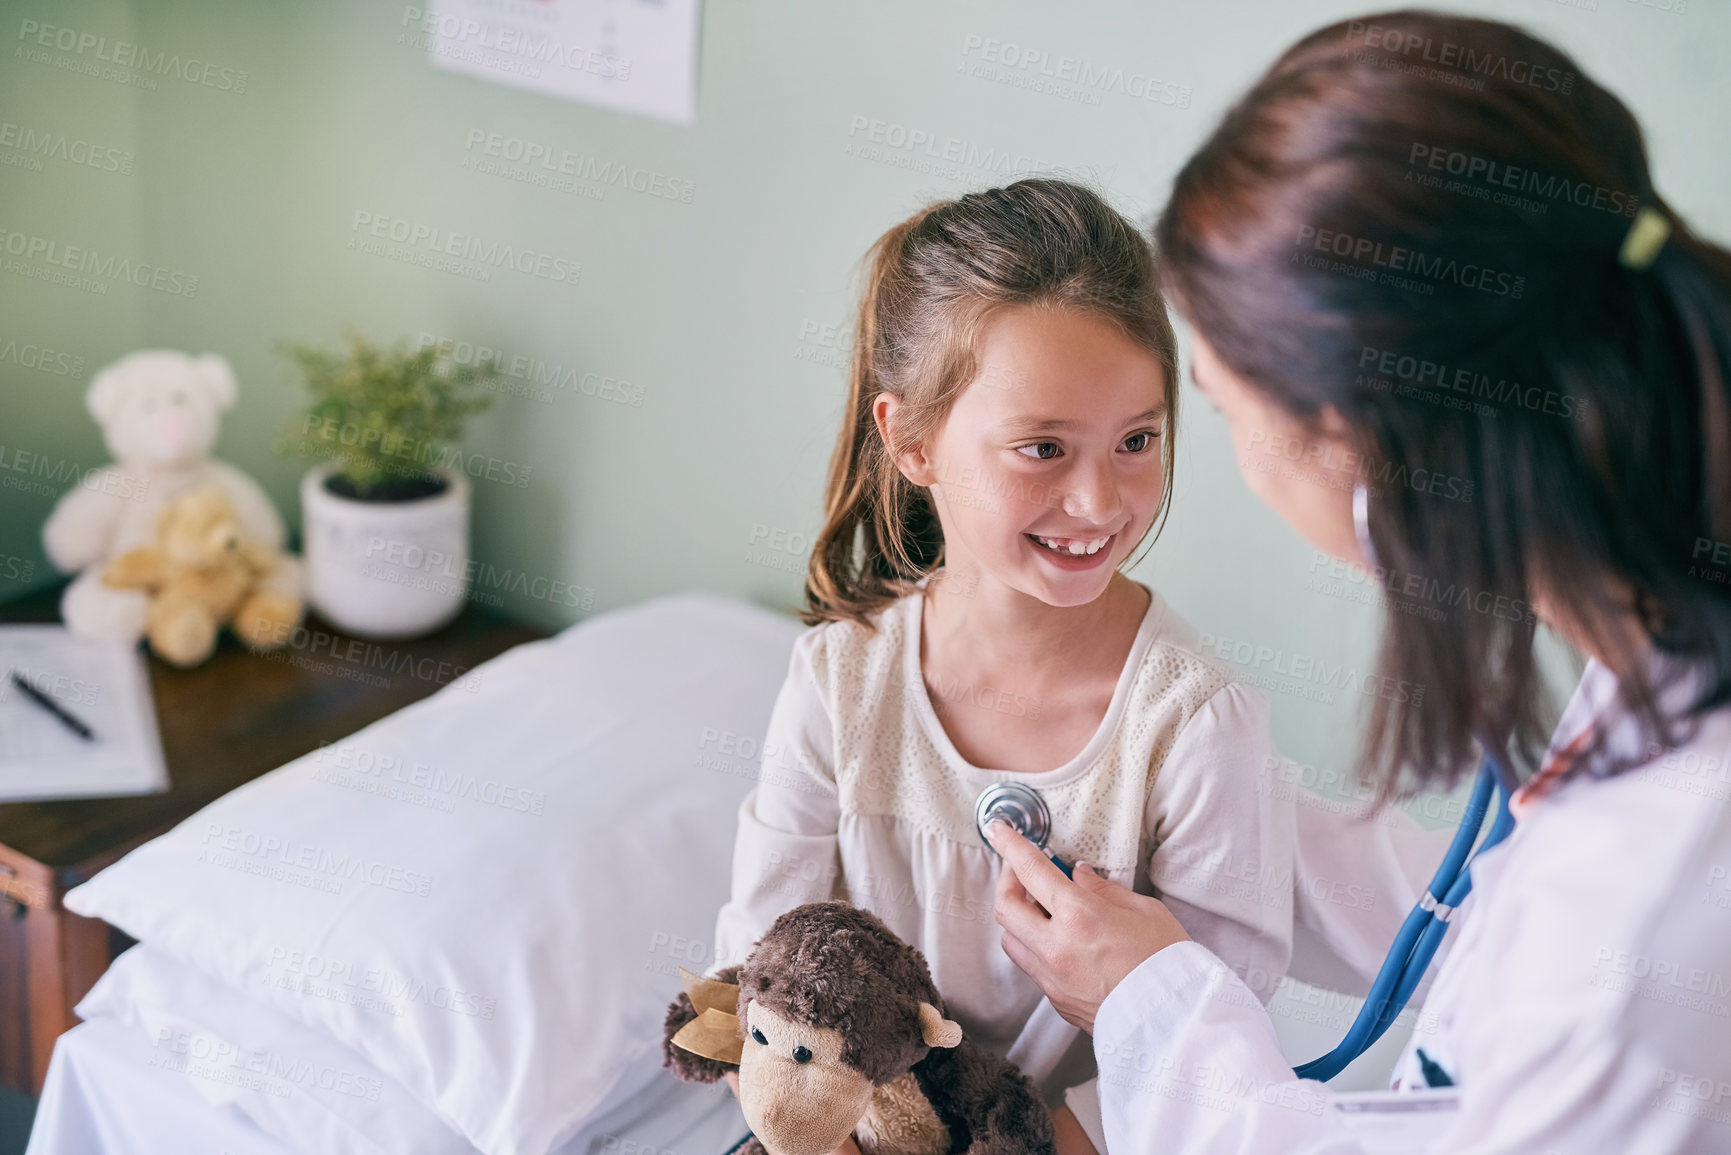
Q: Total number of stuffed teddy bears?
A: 2